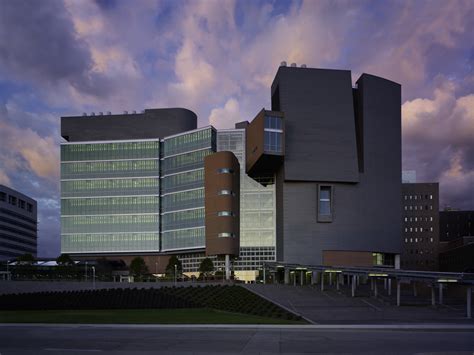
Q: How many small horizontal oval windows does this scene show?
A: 4